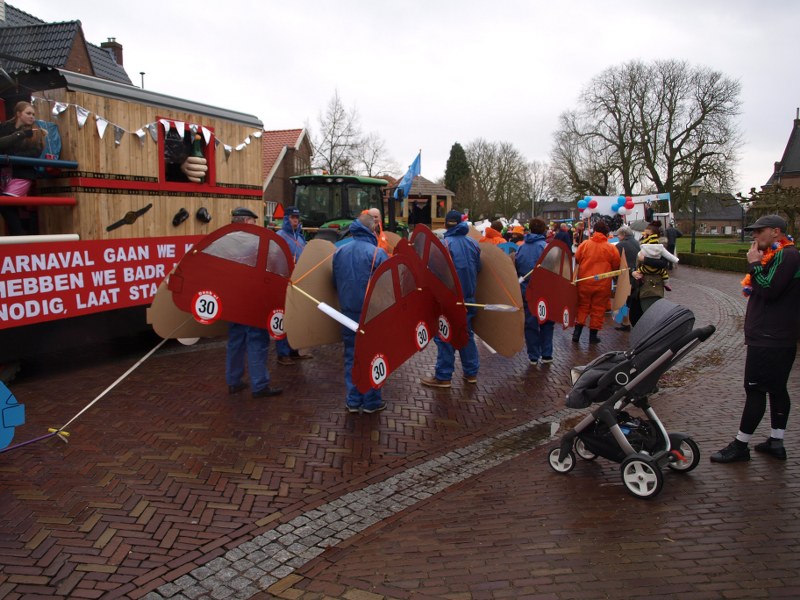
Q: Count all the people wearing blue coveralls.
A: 5